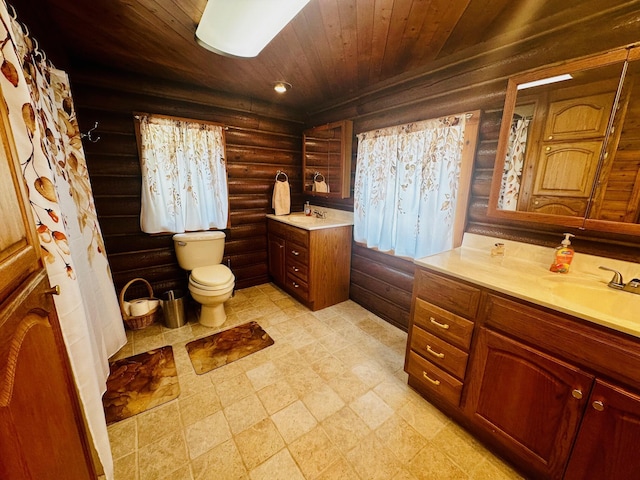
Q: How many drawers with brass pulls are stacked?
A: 3